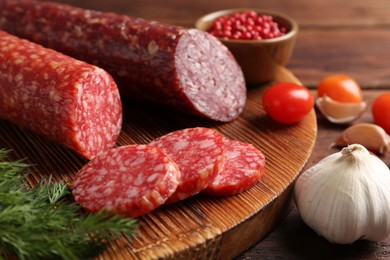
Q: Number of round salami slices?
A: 3